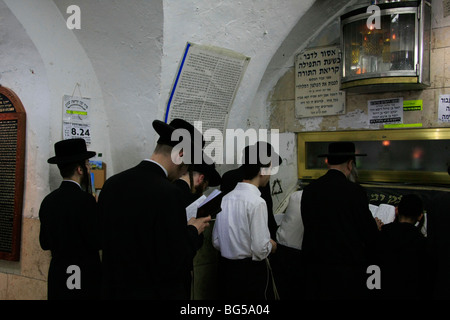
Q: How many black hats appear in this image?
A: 5